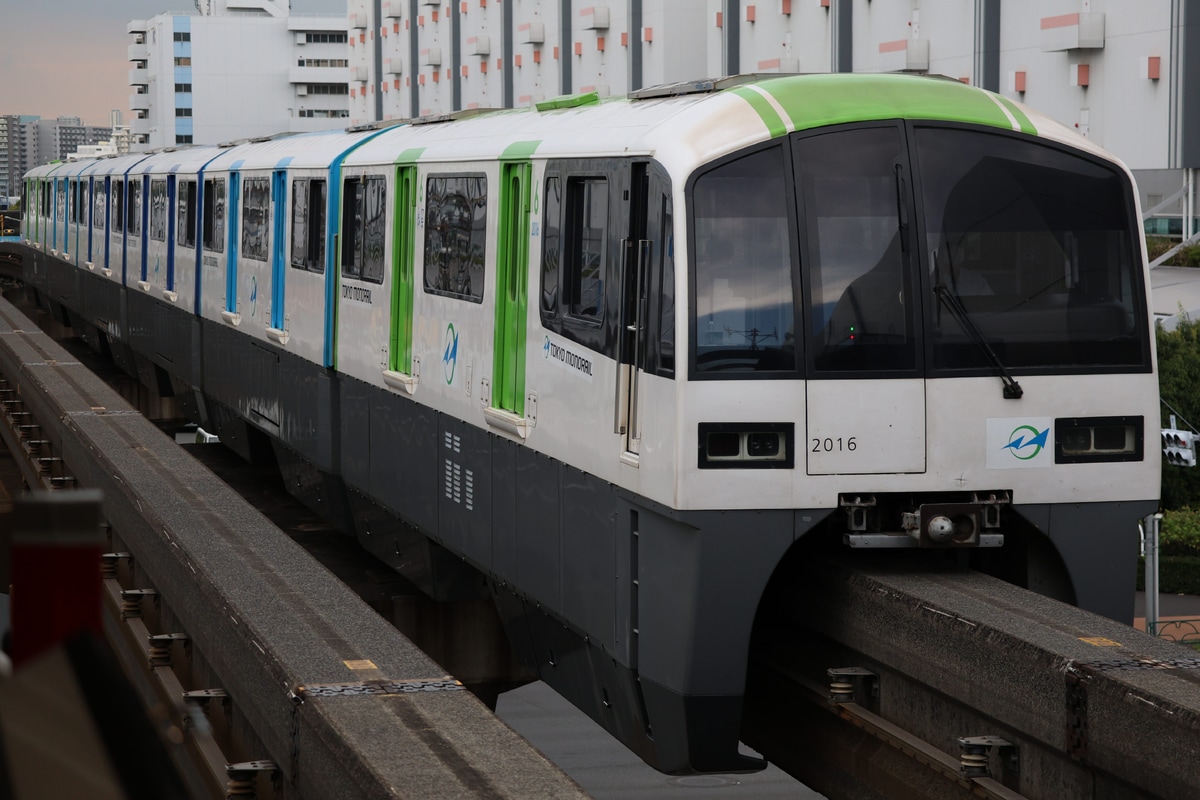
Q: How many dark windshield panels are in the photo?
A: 3